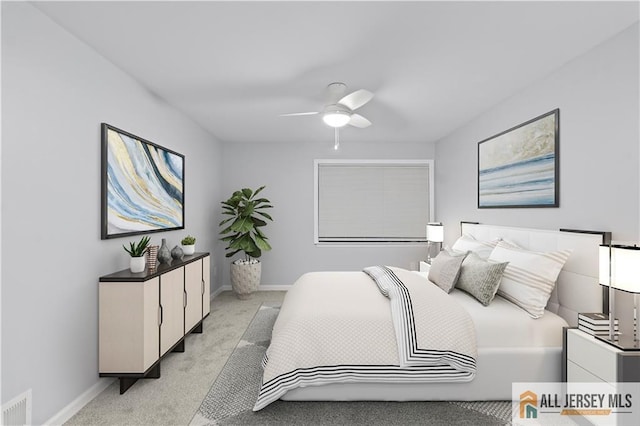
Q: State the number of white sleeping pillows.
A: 2